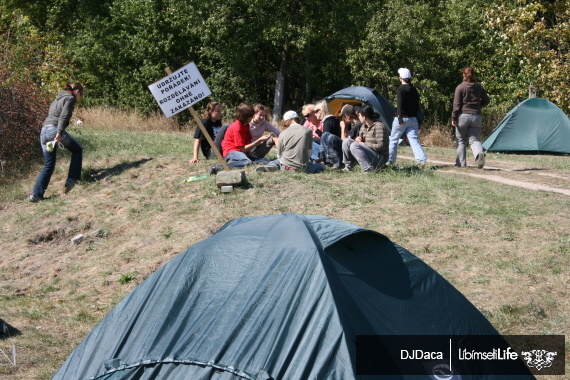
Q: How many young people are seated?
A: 9